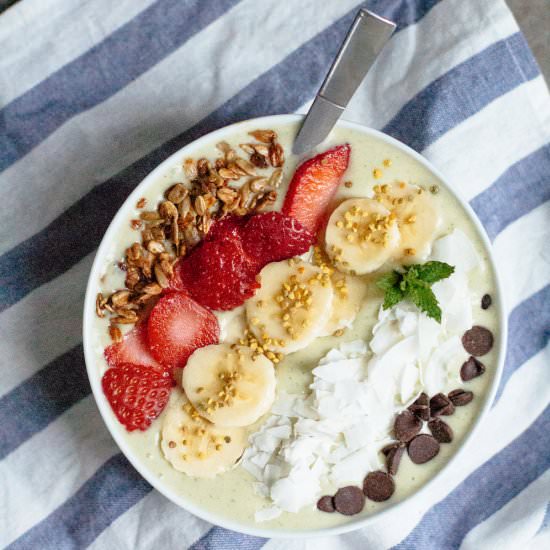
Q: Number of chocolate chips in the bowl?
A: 13